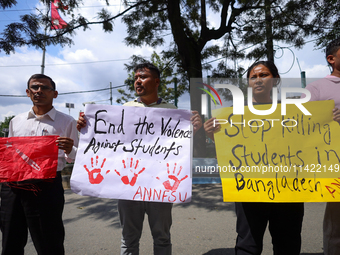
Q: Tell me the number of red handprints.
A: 3